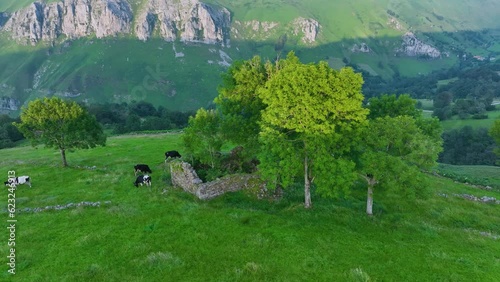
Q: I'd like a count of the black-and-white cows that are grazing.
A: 4